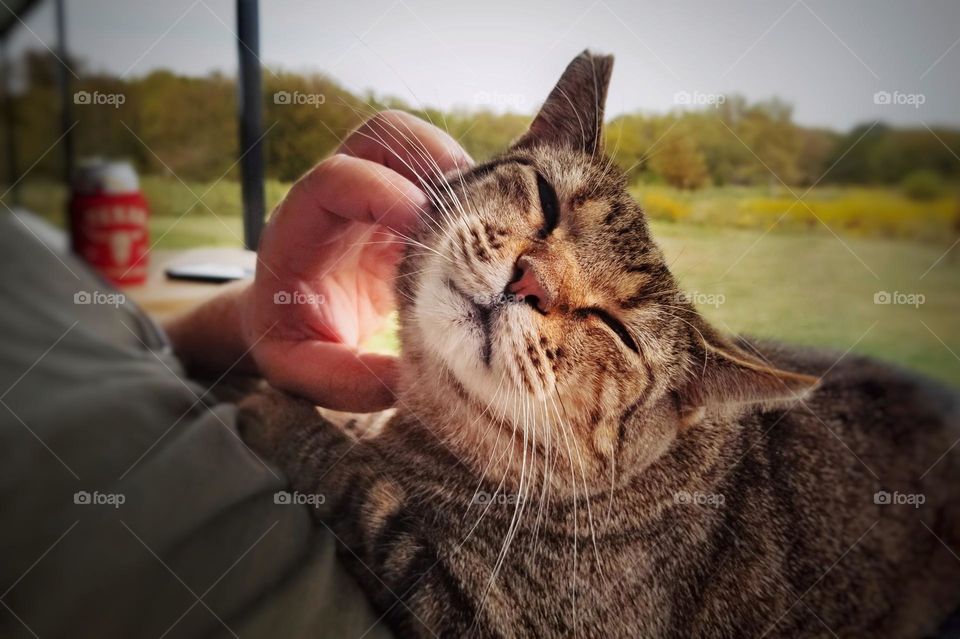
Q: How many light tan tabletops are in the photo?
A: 1